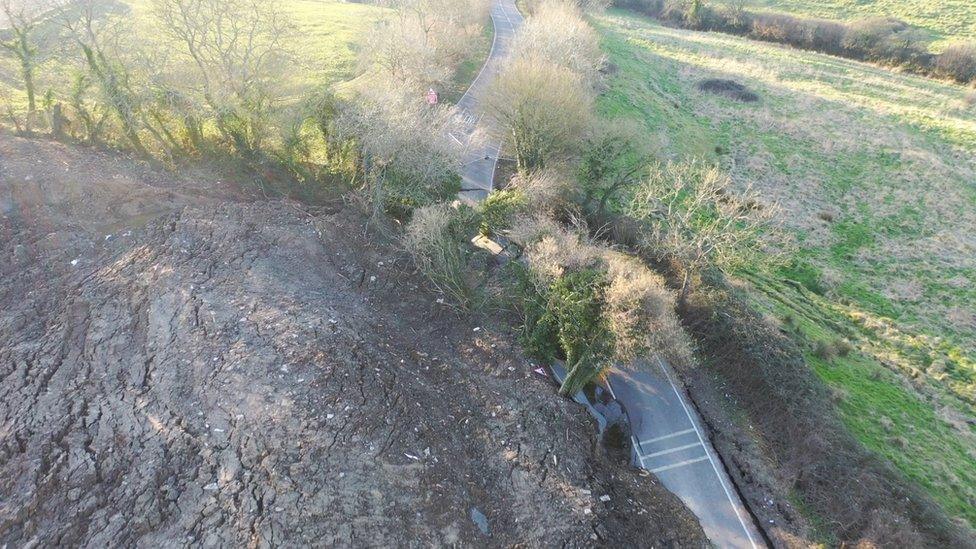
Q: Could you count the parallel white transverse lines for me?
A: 3